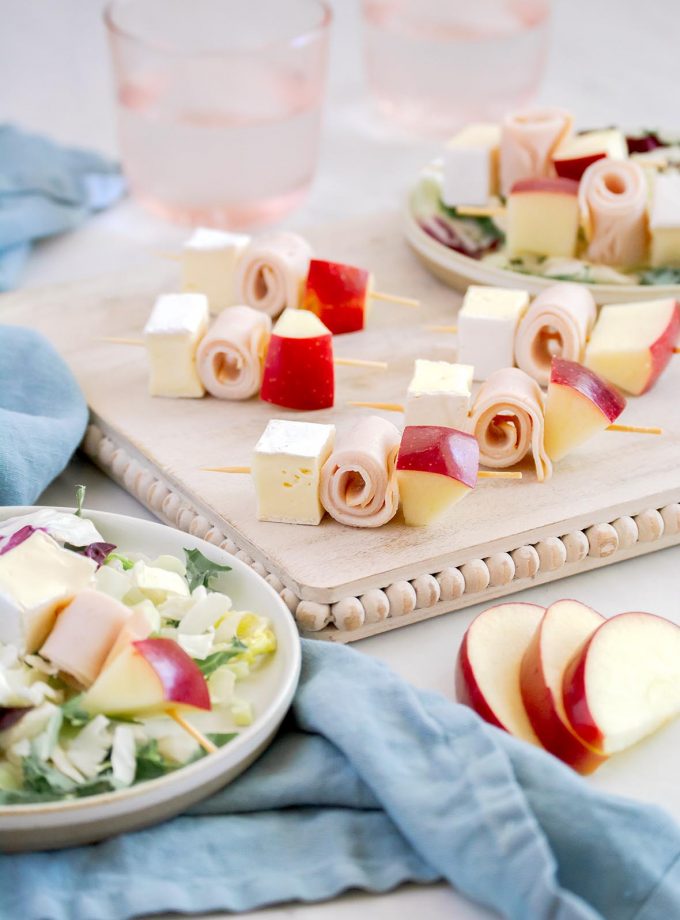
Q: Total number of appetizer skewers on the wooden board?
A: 5